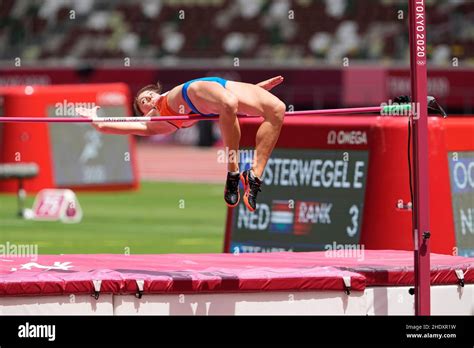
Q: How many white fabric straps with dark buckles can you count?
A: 4